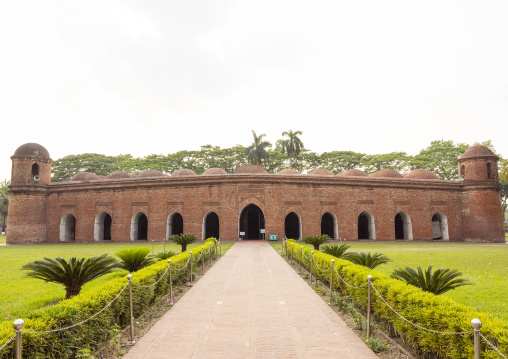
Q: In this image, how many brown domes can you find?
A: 13